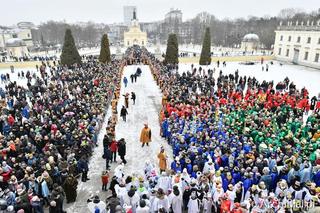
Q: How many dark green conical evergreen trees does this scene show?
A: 4